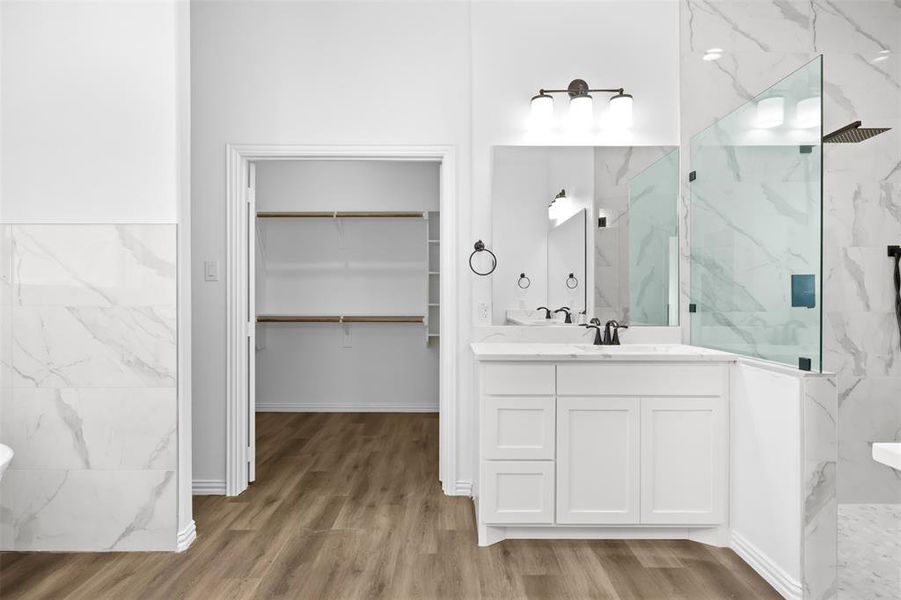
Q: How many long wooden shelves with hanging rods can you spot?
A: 2